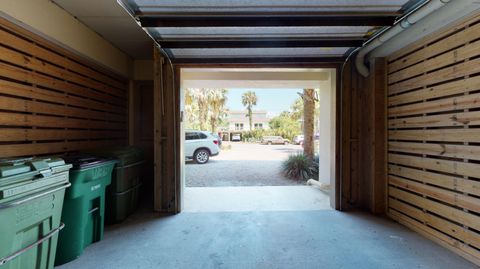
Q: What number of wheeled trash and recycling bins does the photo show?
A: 3